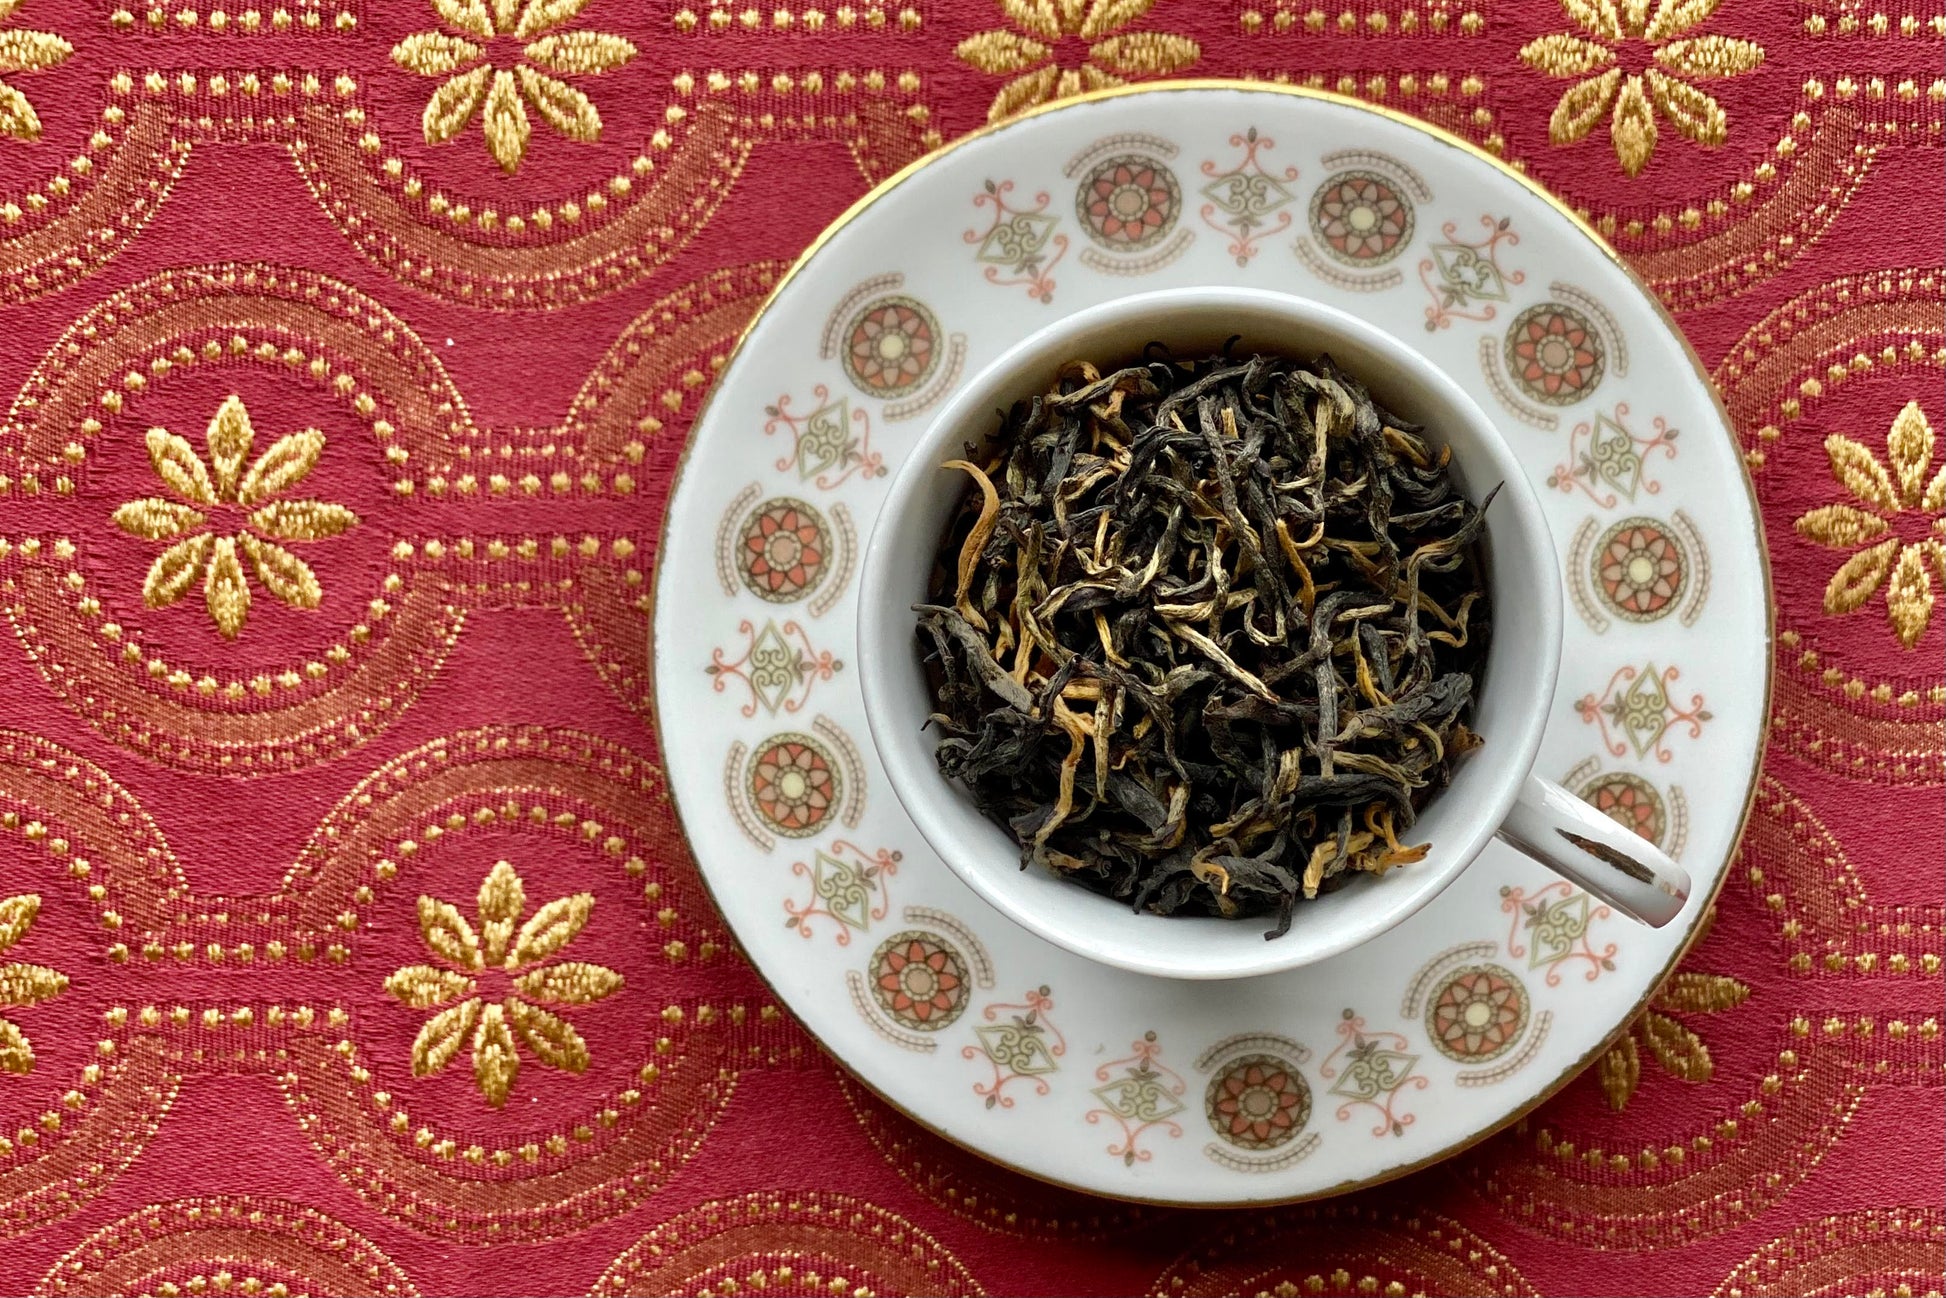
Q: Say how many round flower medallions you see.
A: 11